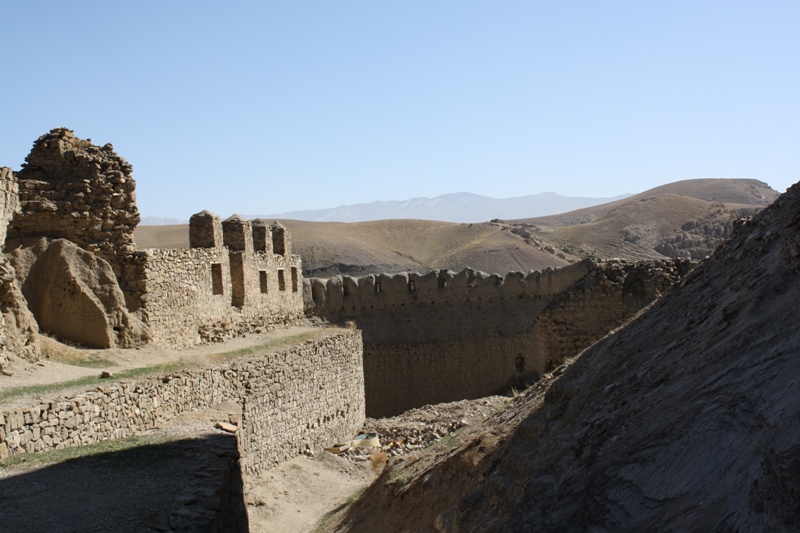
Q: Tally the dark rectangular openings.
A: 5